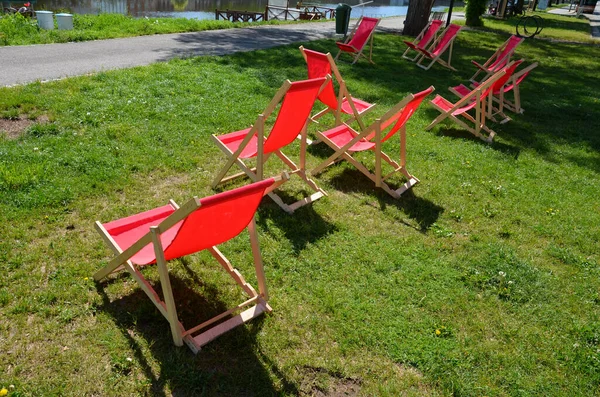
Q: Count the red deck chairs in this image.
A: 11